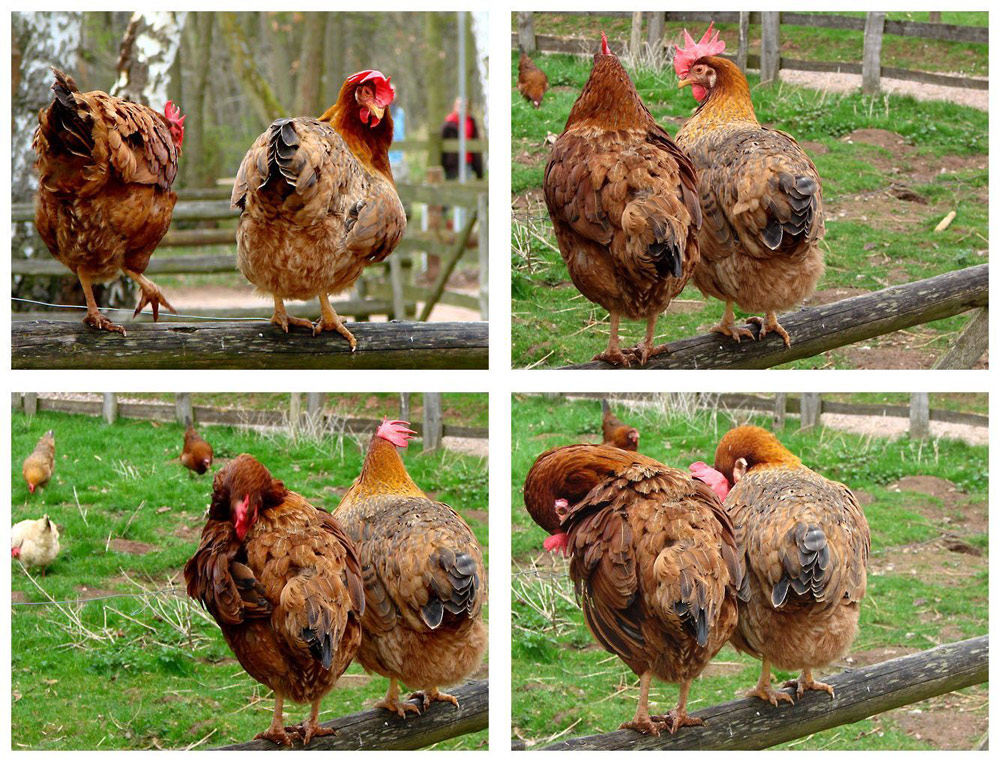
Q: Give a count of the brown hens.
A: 12